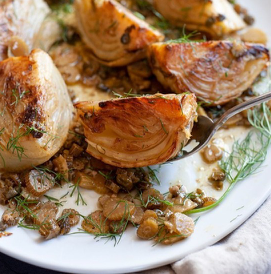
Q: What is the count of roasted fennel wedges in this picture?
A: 6